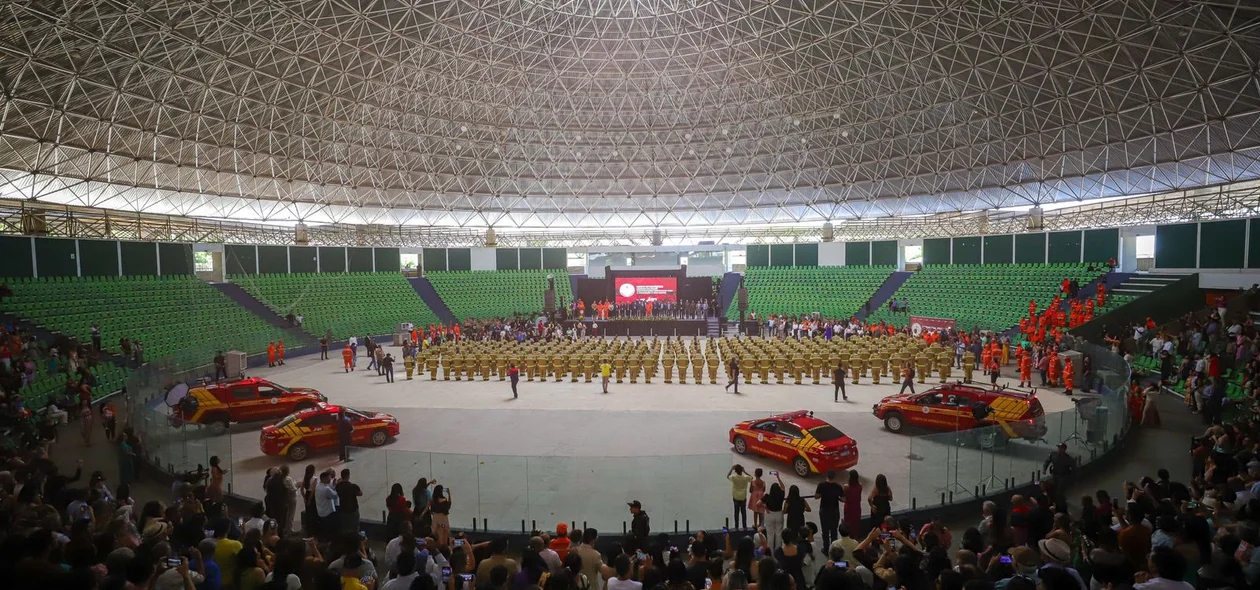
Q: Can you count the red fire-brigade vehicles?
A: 4